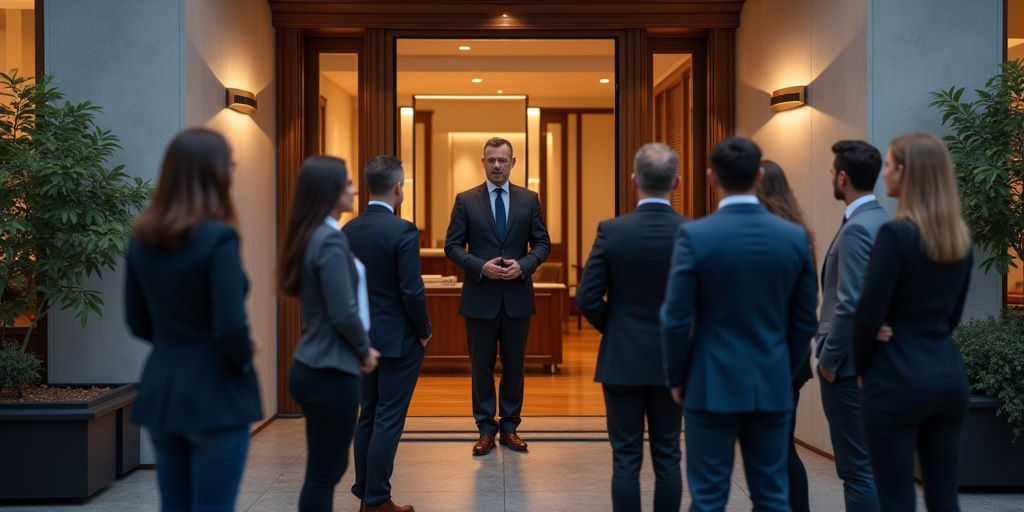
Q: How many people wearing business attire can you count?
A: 9